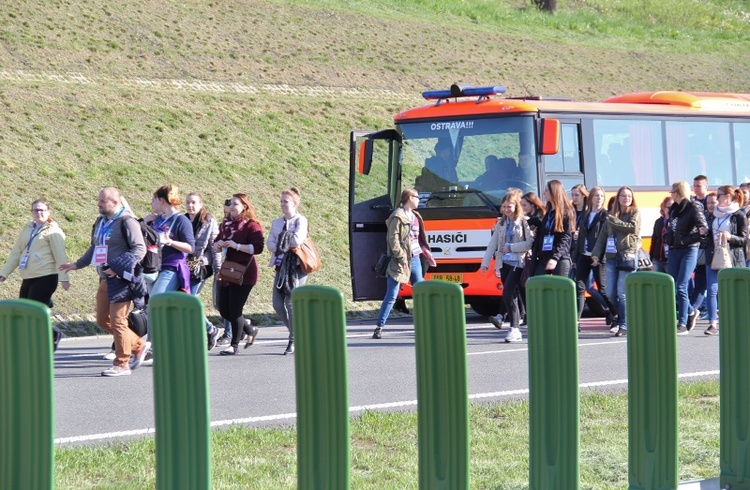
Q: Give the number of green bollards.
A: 7